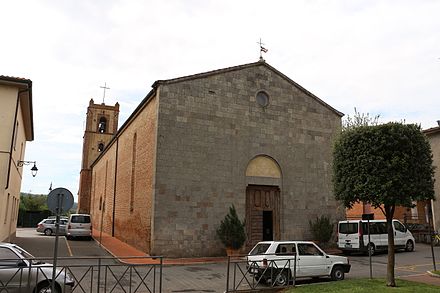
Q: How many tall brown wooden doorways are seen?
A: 1